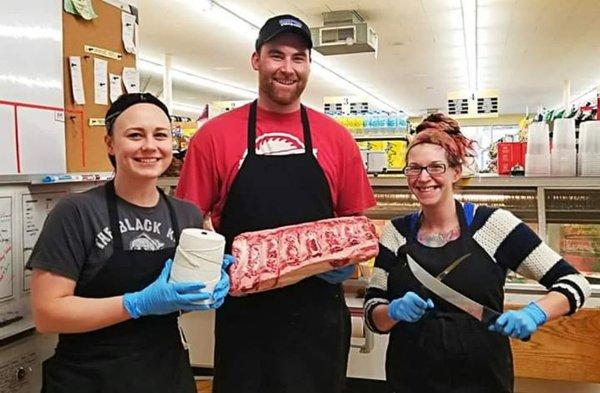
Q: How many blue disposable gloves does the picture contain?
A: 6